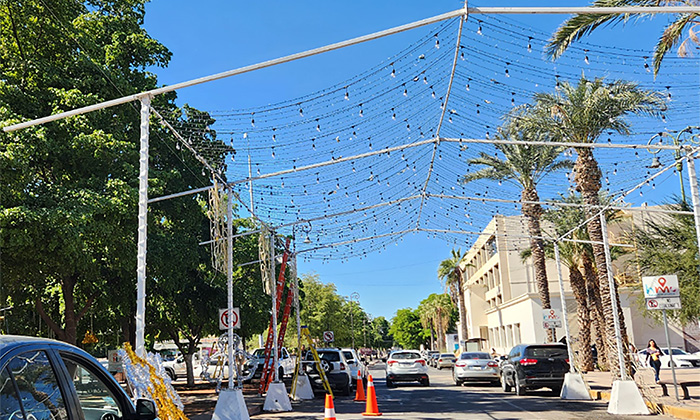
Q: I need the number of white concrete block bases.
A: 5